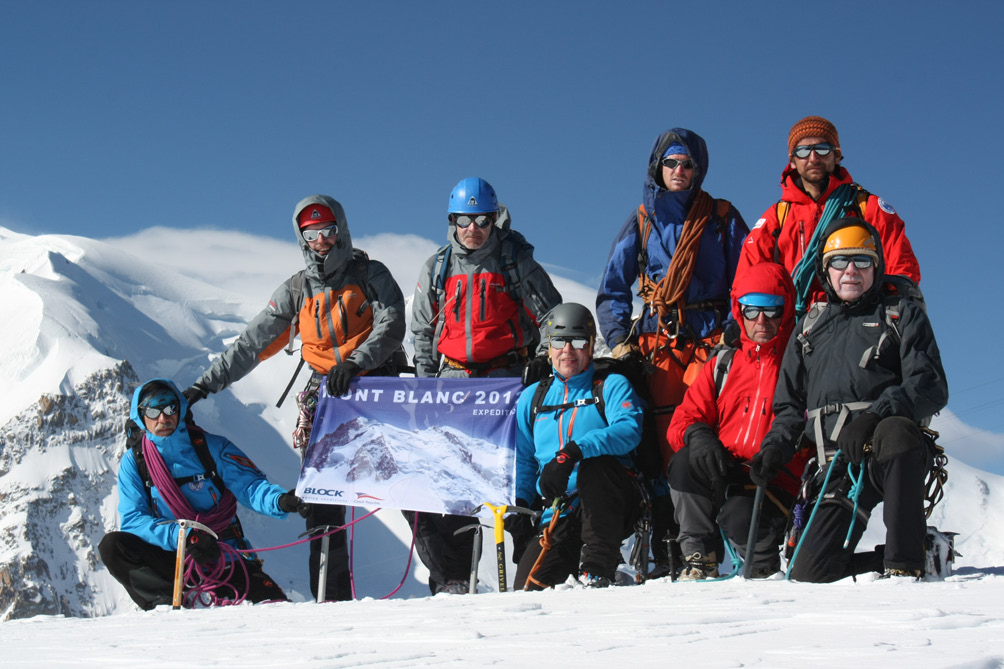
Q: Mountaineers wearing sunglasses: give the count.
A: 8